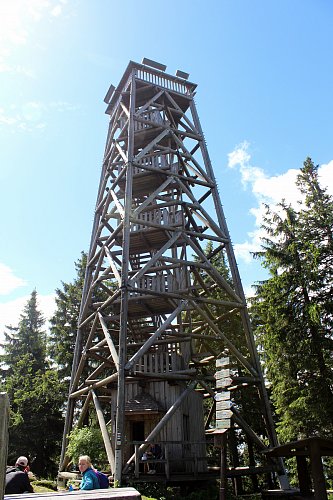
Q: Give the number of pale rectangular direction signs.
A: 7